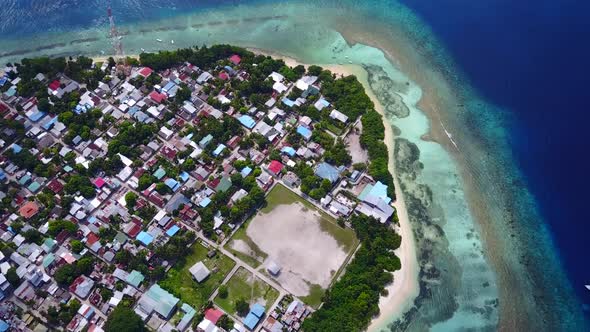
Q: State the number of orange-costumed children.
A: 0